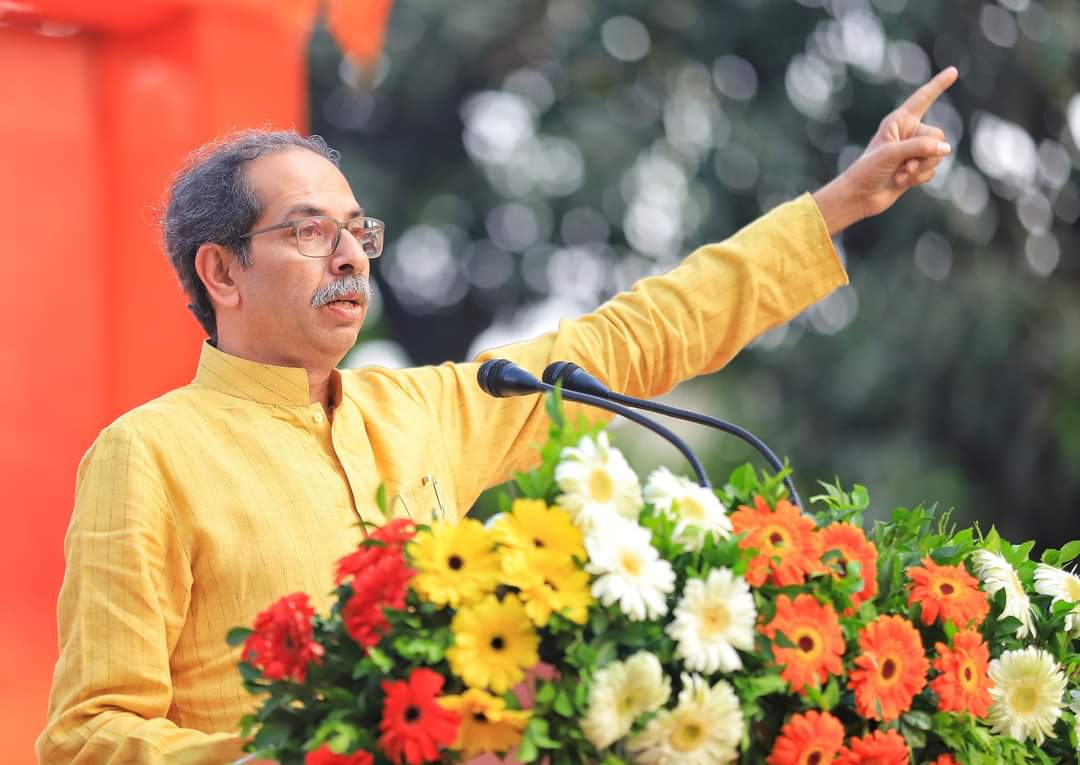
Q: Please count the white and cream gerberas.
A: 9